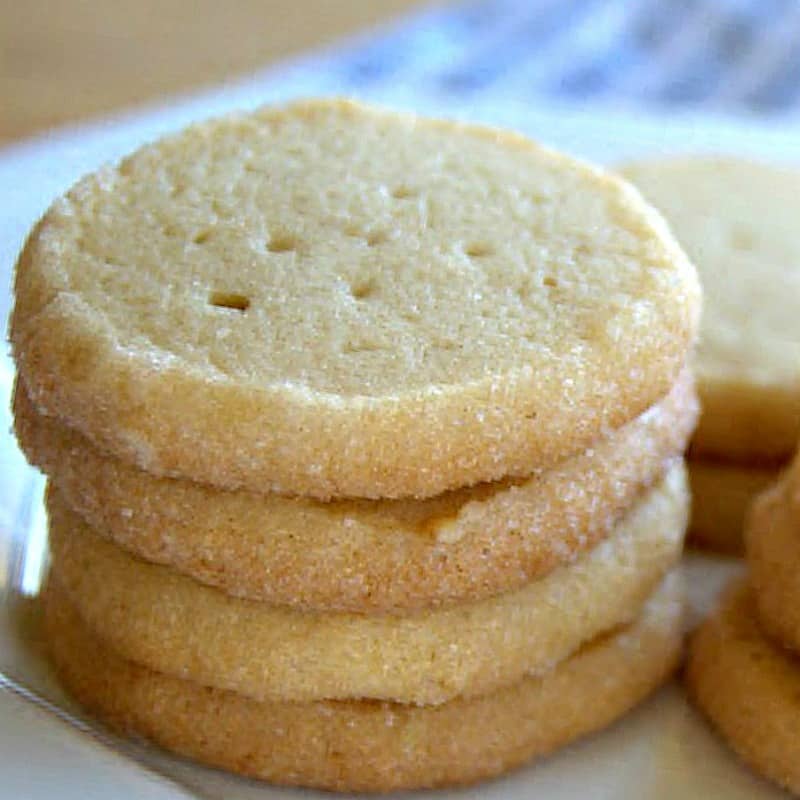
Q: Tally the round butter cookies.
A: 8